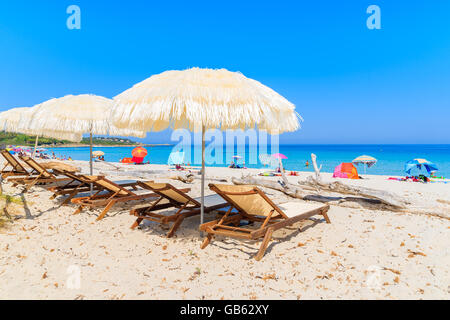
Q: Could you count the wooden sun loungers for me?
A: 6